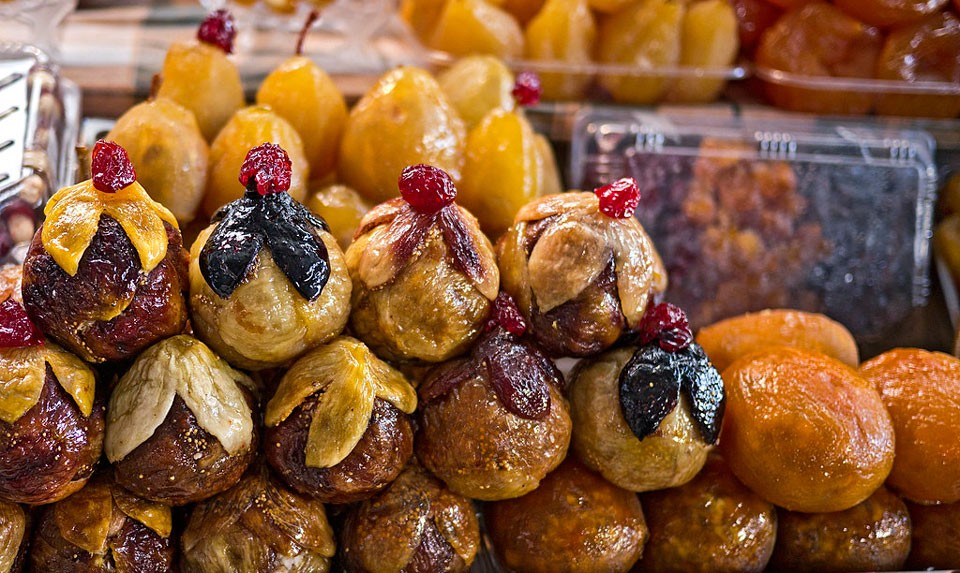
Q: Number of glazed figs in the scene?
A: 13